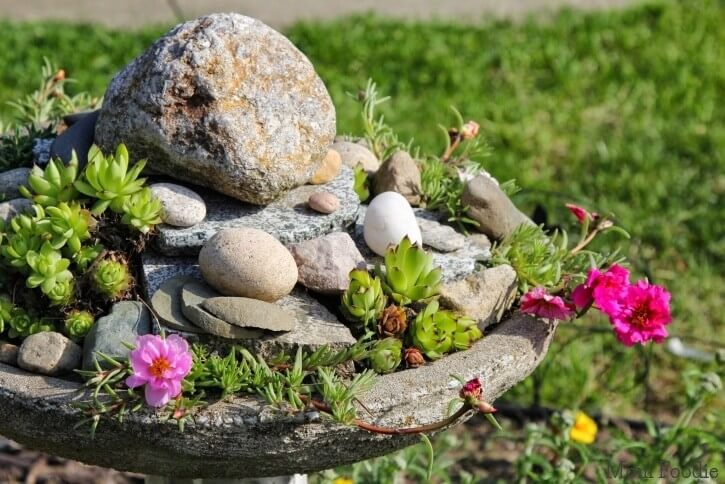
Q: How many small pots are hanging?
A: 0